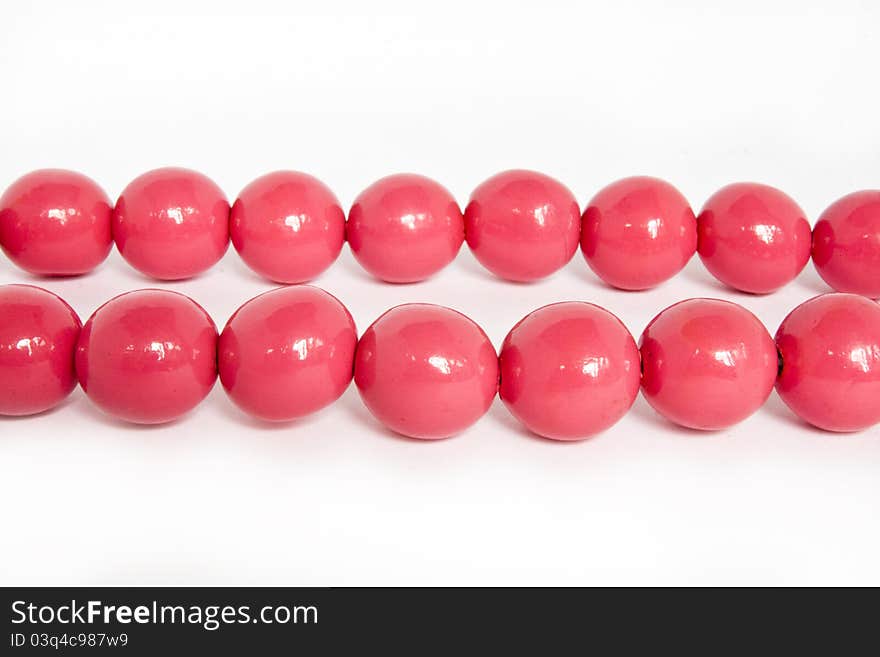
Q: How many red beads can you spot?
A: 15